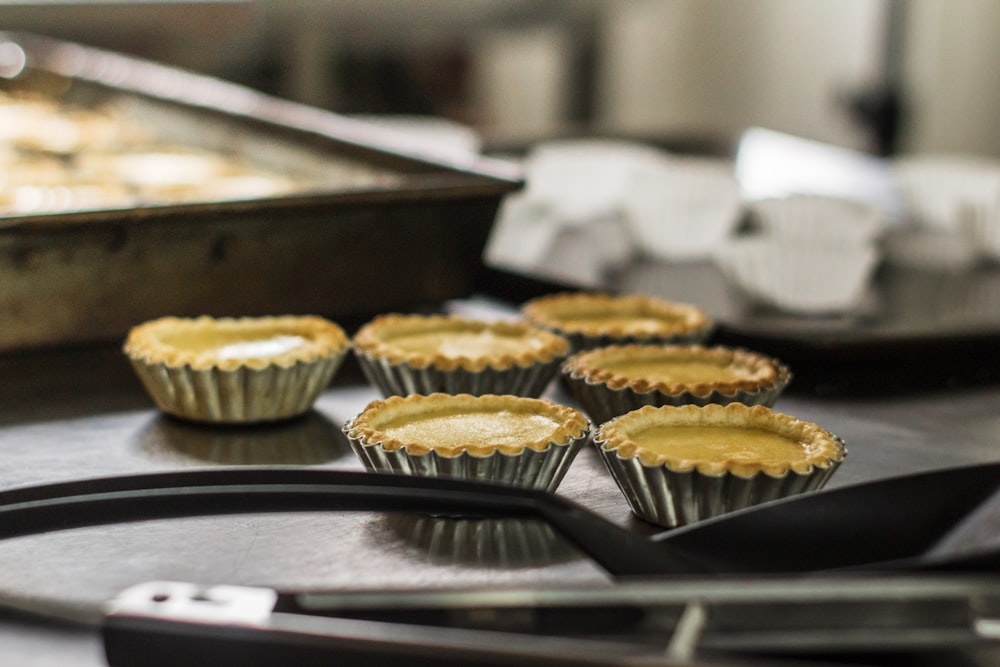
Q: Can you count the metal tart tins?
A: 6